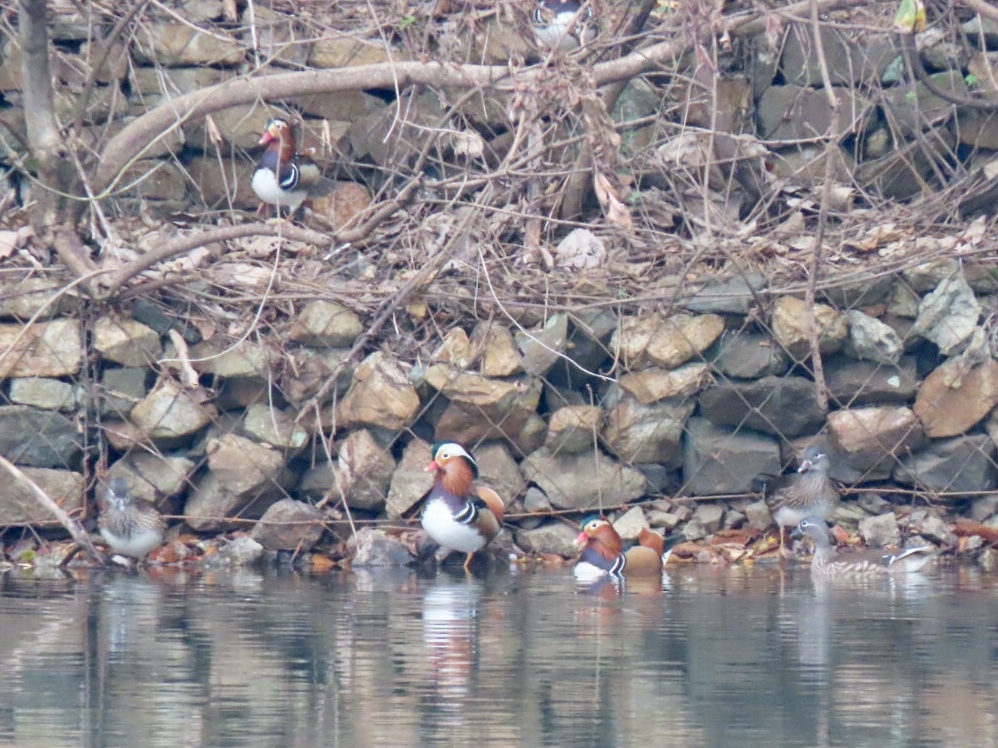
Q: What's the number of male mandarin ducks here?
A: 4